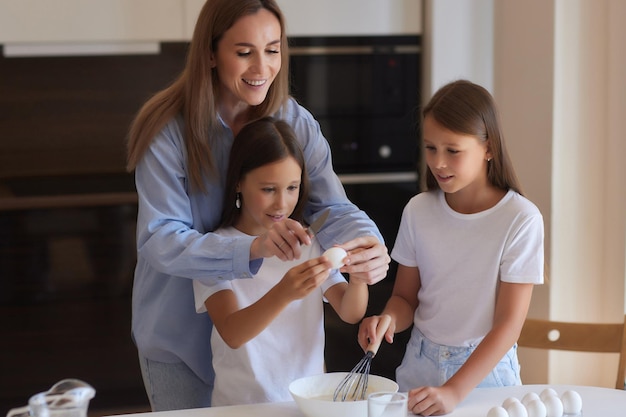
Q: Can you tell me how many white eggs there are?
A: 9